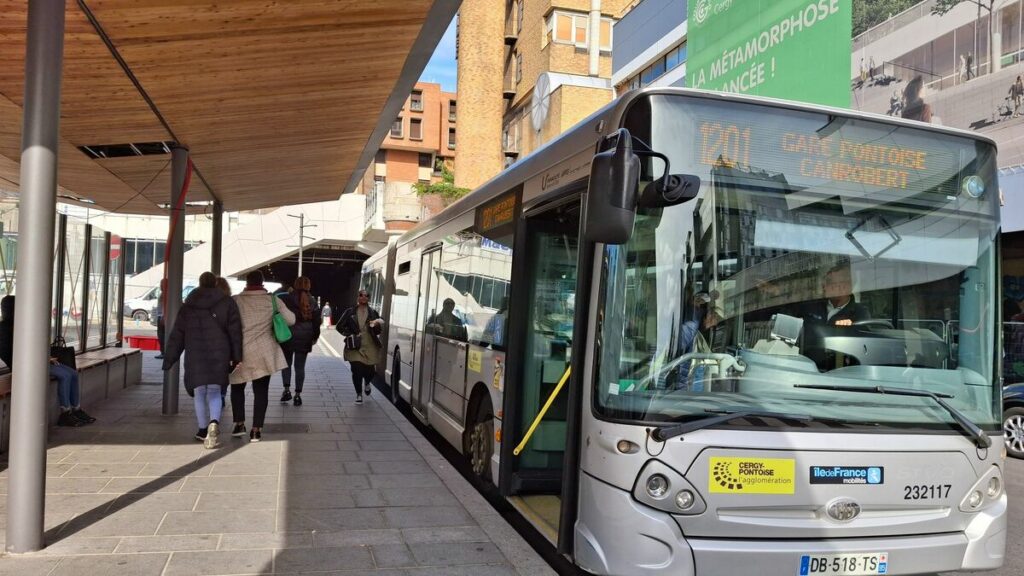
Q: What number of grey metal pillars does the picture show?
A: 3